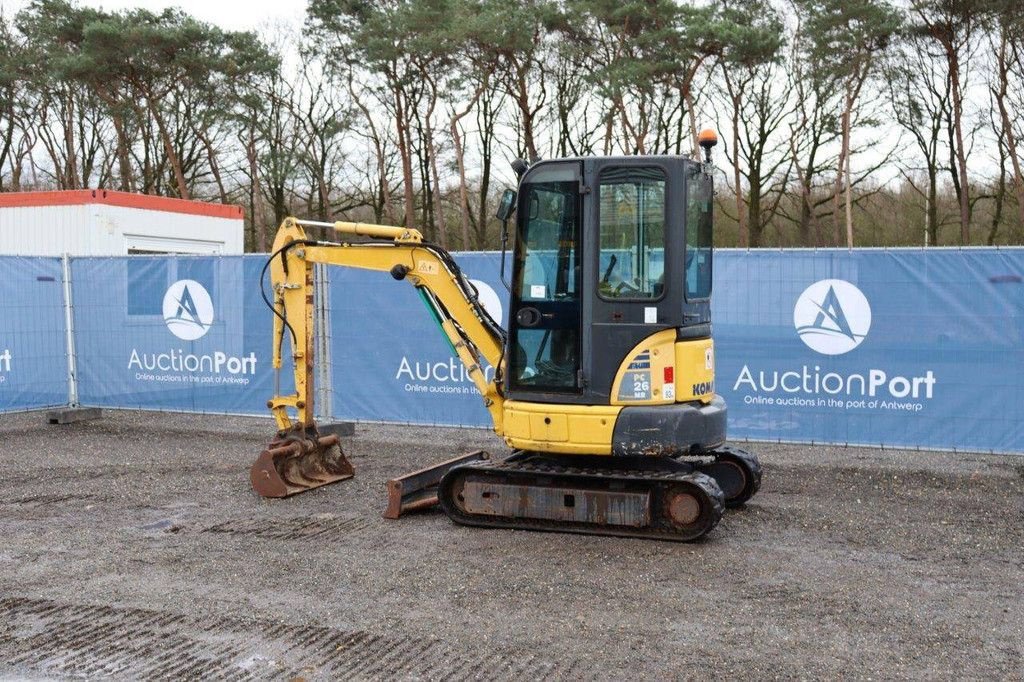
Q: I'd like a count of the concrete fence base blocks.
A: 2